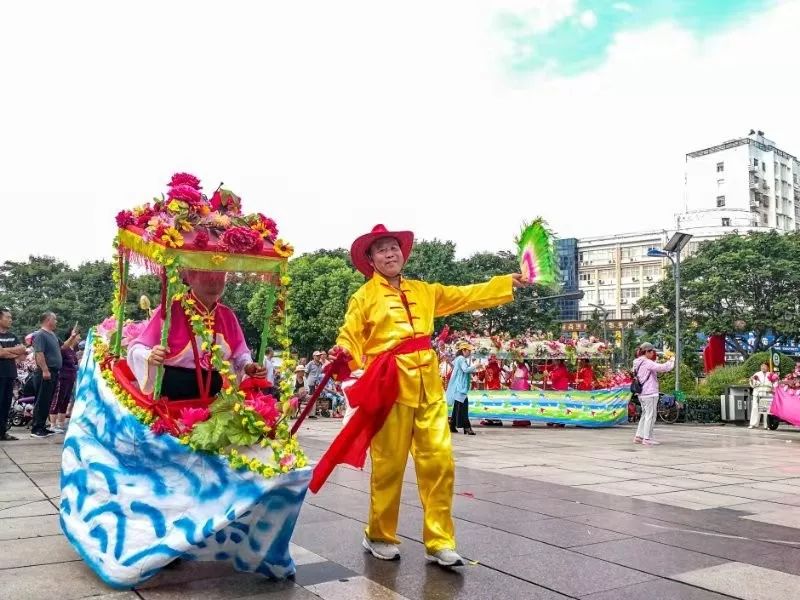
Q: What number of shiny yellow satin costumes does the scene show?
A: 1